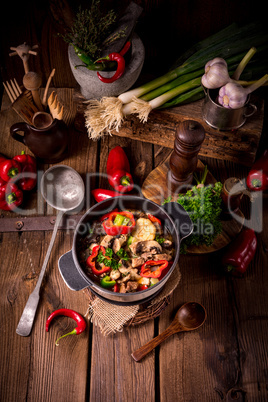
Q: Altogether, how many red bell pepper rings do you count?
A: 3